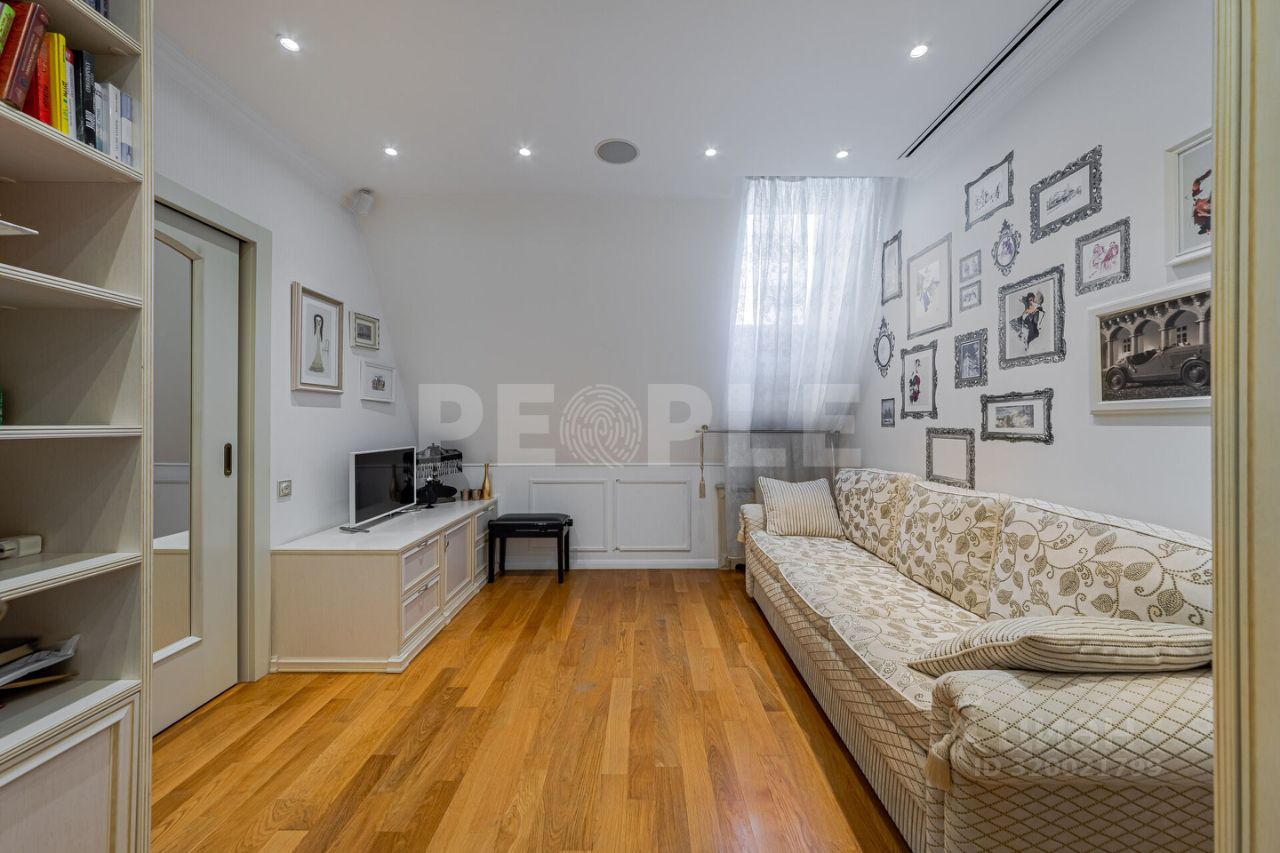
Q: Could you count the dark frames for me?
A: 15